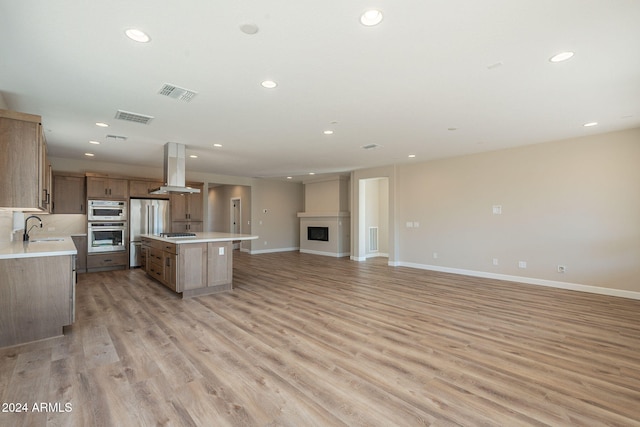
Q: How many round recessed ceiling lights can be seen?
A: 14